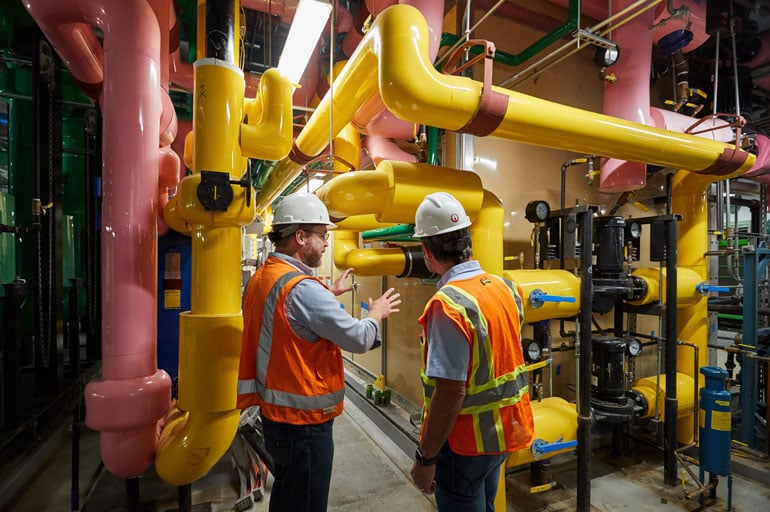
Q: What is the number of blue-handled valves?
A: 3